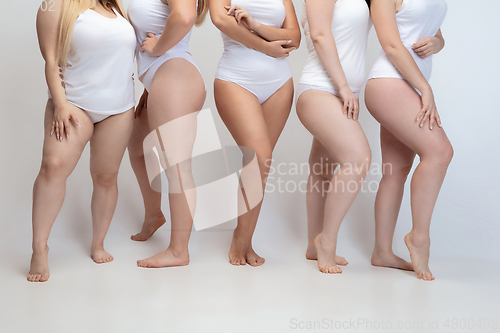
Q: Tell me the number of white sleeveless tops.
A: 5